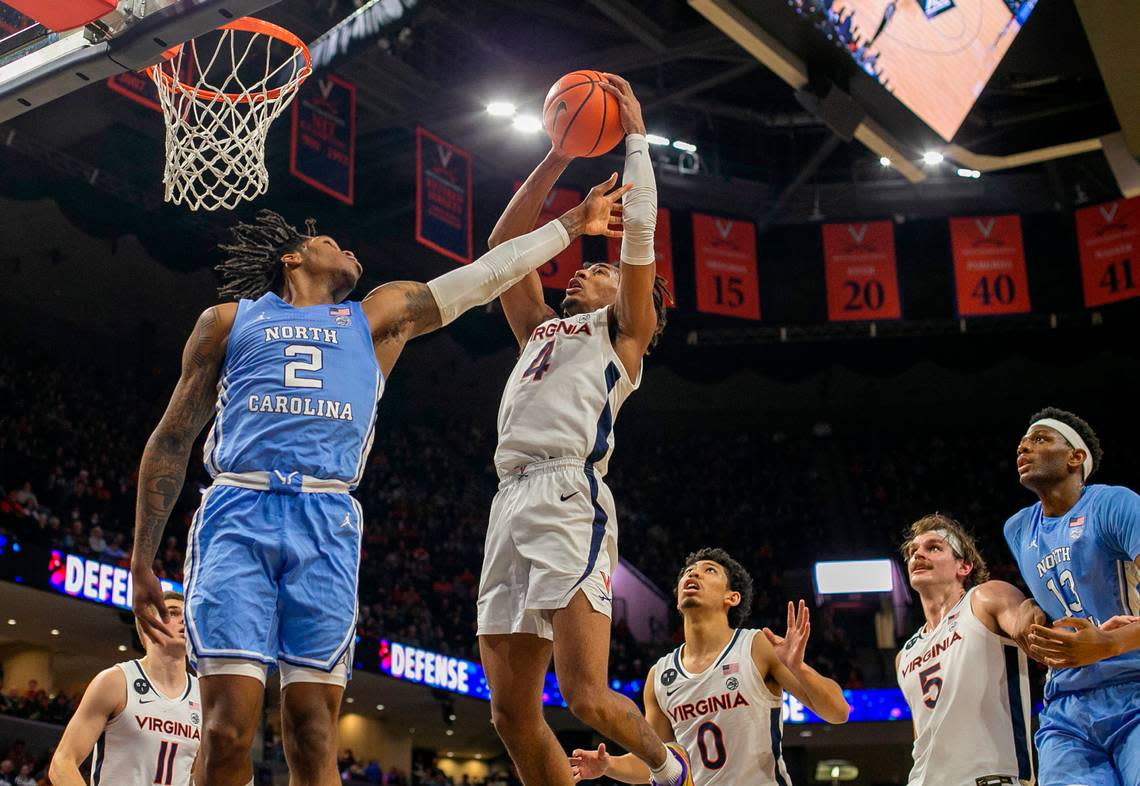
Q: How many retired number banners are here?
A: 6